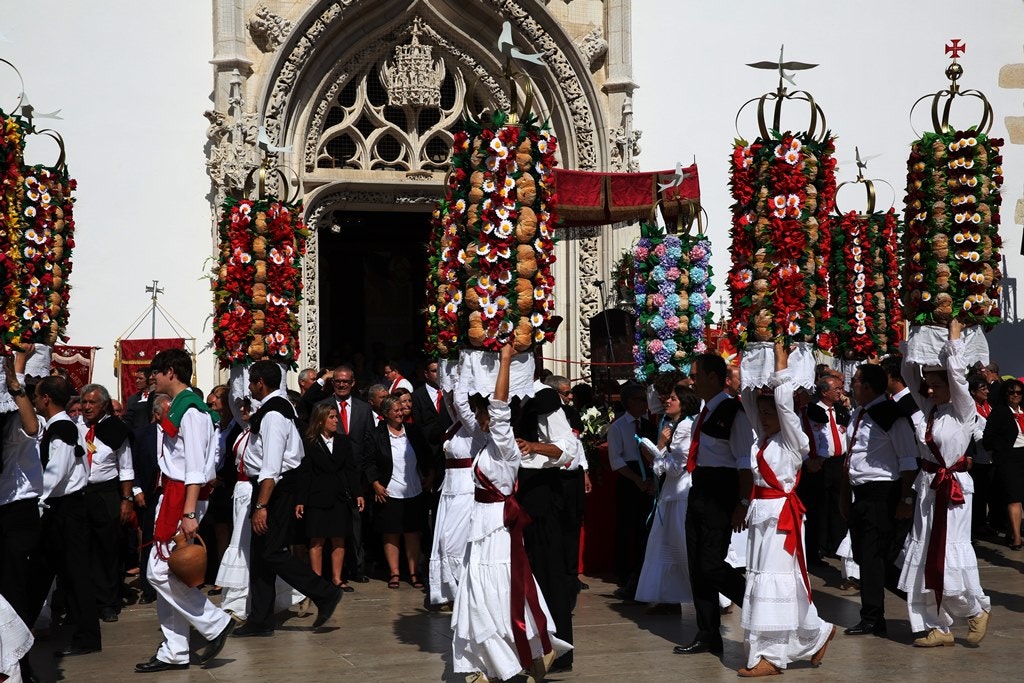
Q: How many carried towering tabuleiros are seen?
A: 9